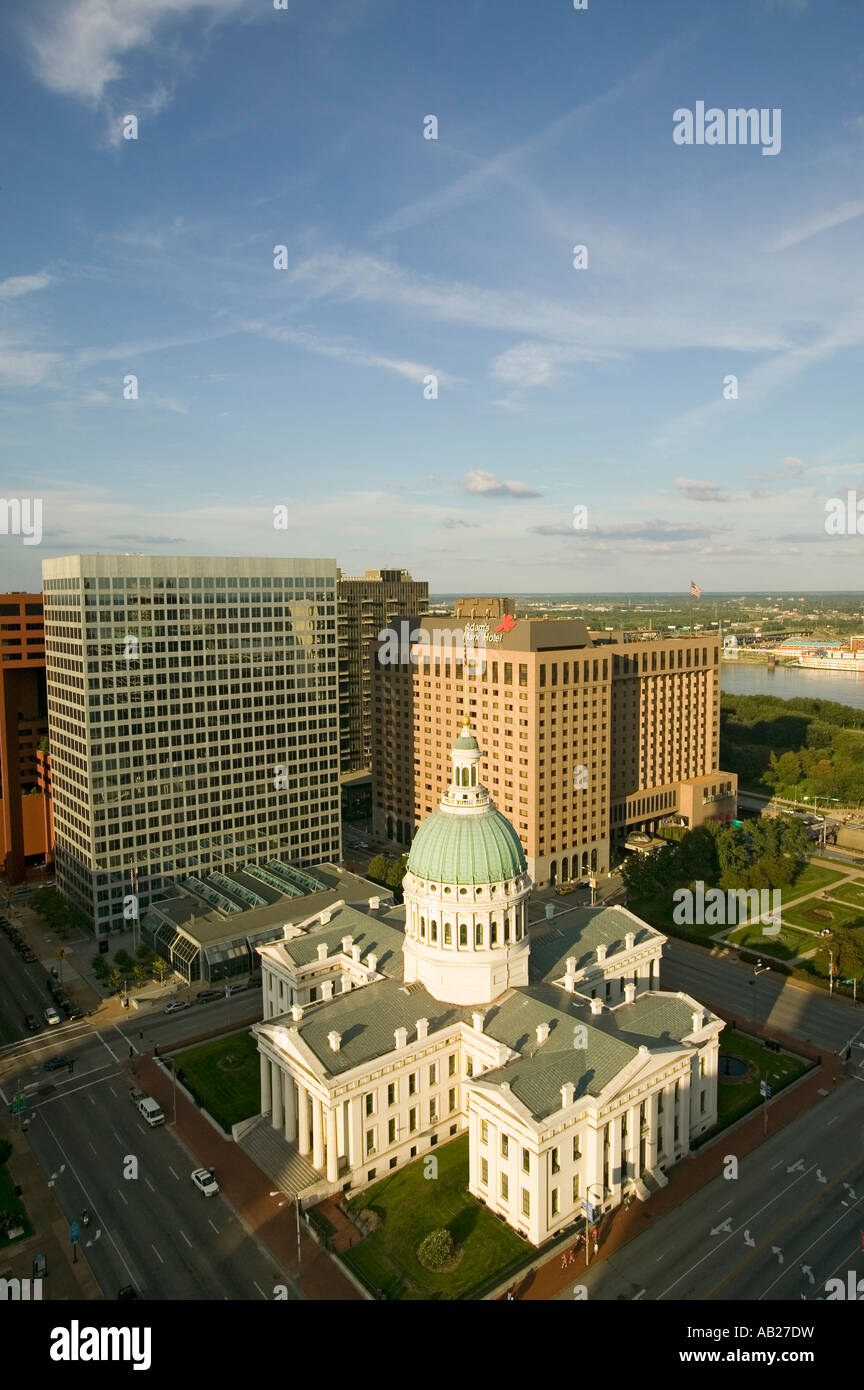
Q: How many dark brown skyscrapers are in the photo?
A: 1